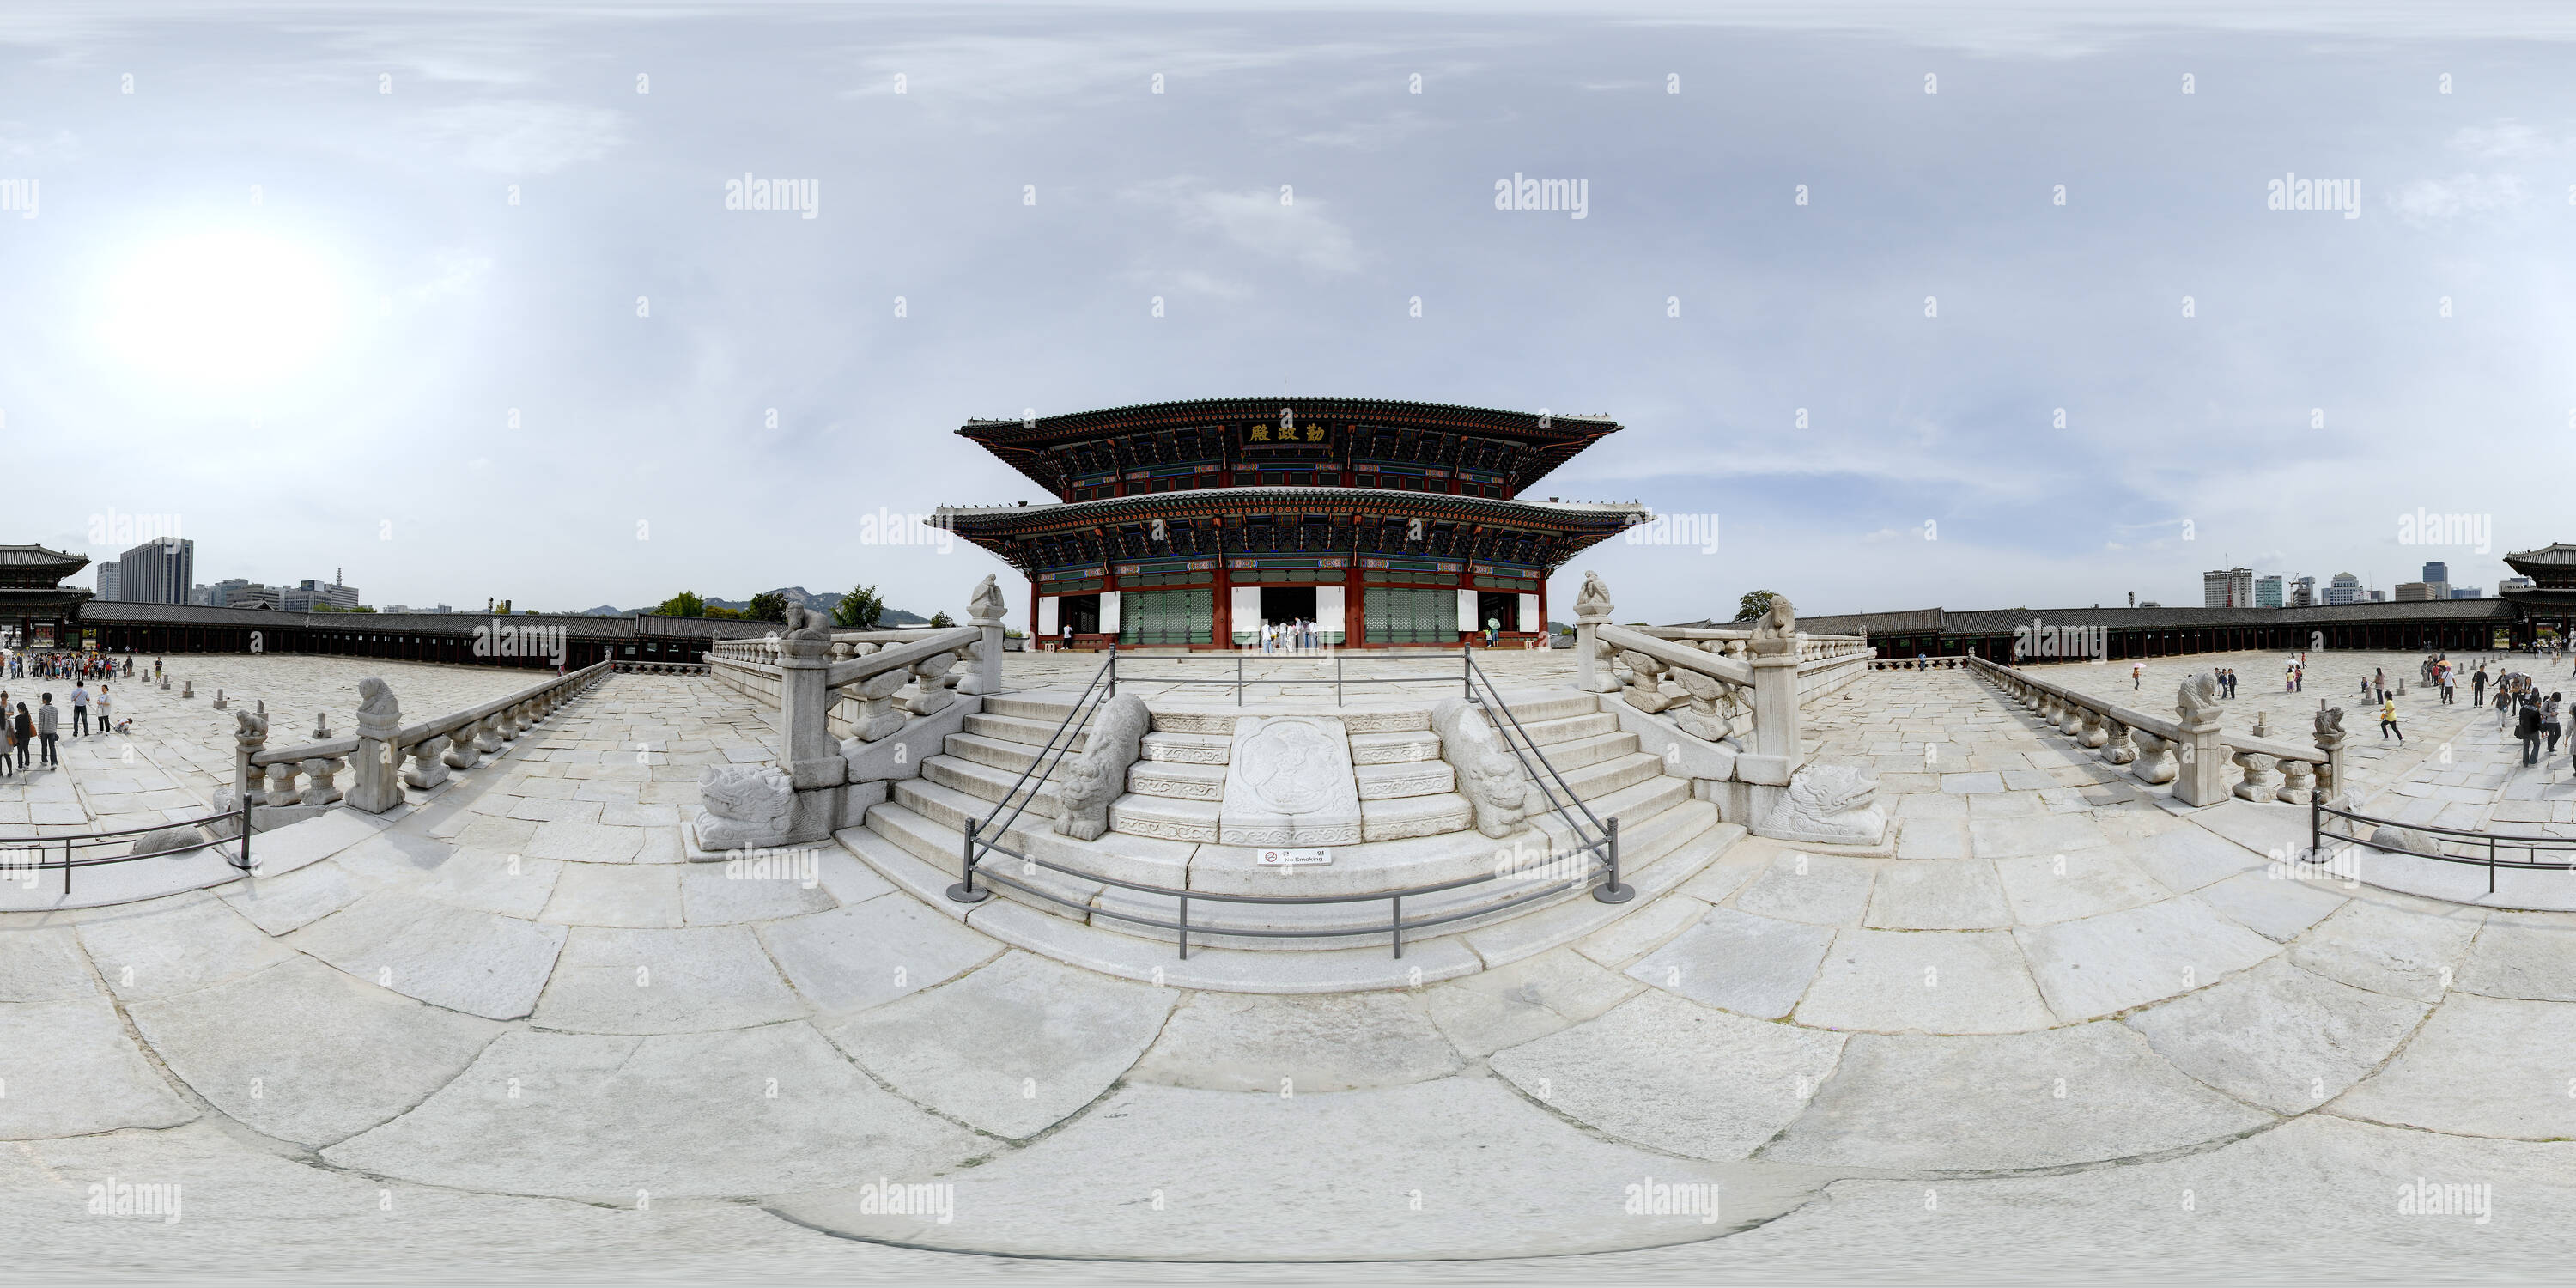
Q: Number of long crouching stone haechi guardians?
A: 2